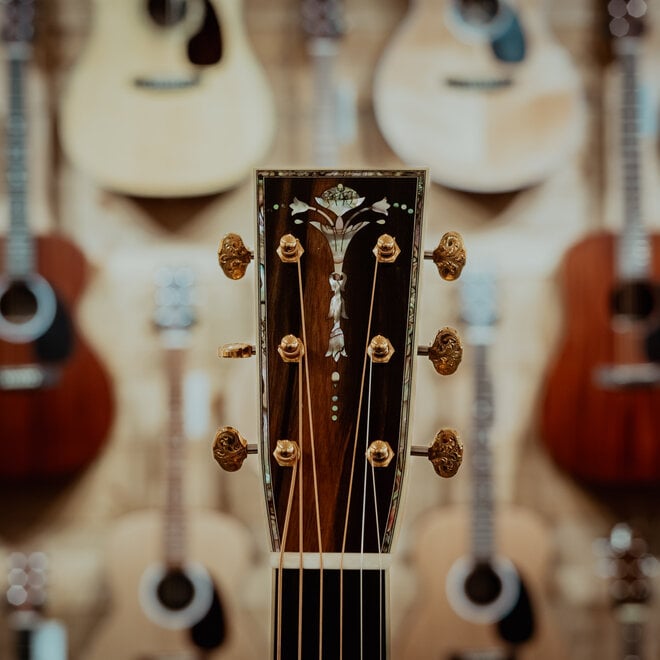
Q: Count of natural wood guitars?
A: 4